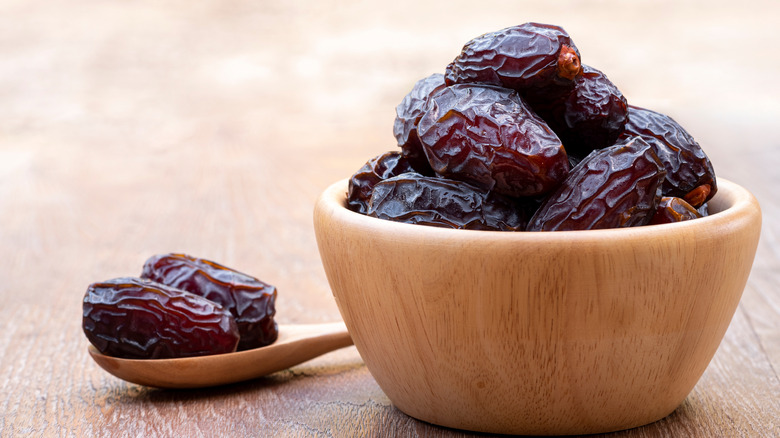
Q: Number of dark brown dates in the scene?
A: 11